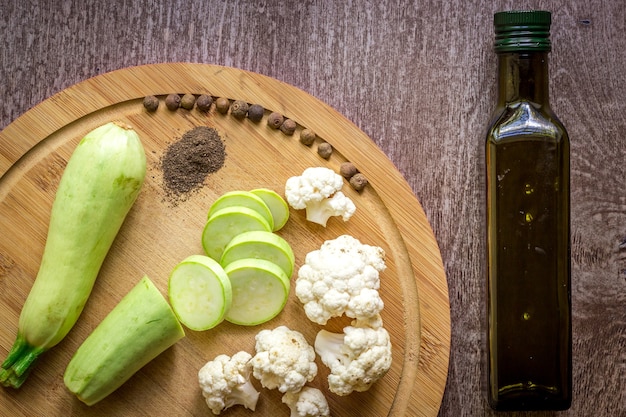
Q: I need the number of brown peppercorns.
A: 13